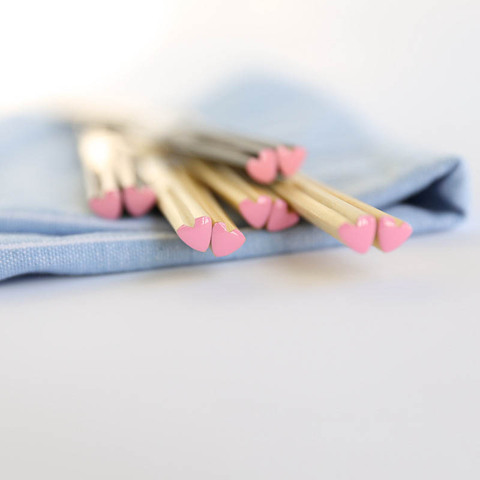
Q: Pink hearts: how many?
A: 10